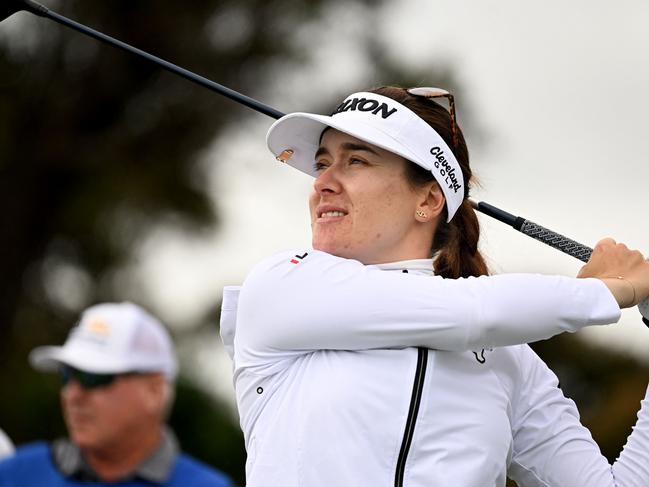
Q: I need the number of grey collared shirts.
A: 1